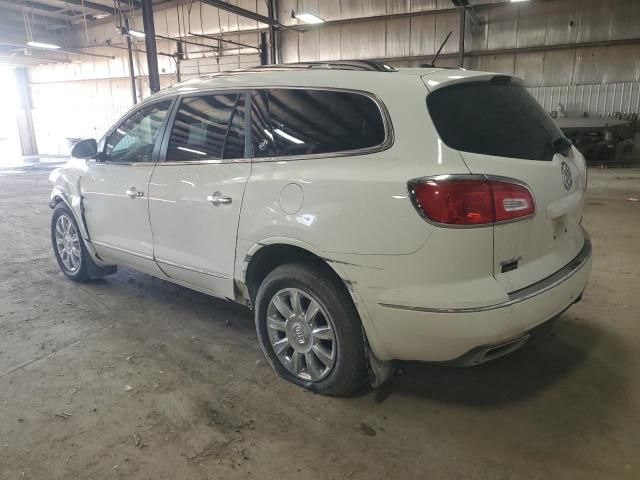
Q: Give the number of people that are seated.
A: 0